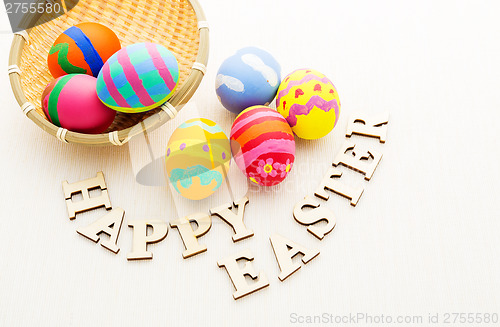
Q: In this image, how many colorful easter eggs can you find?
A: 7